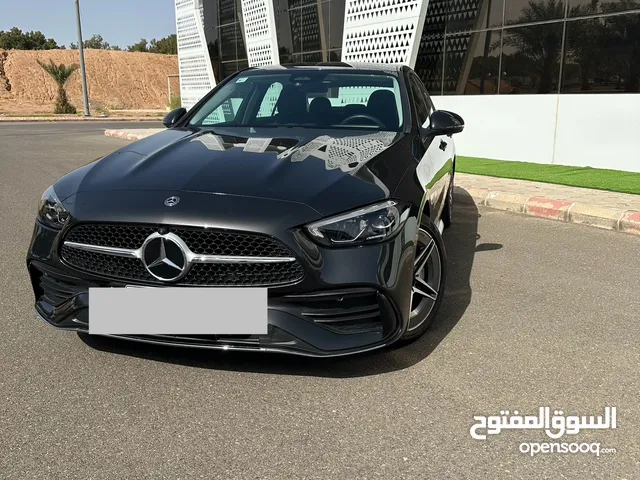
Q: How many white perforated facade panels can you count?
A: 3